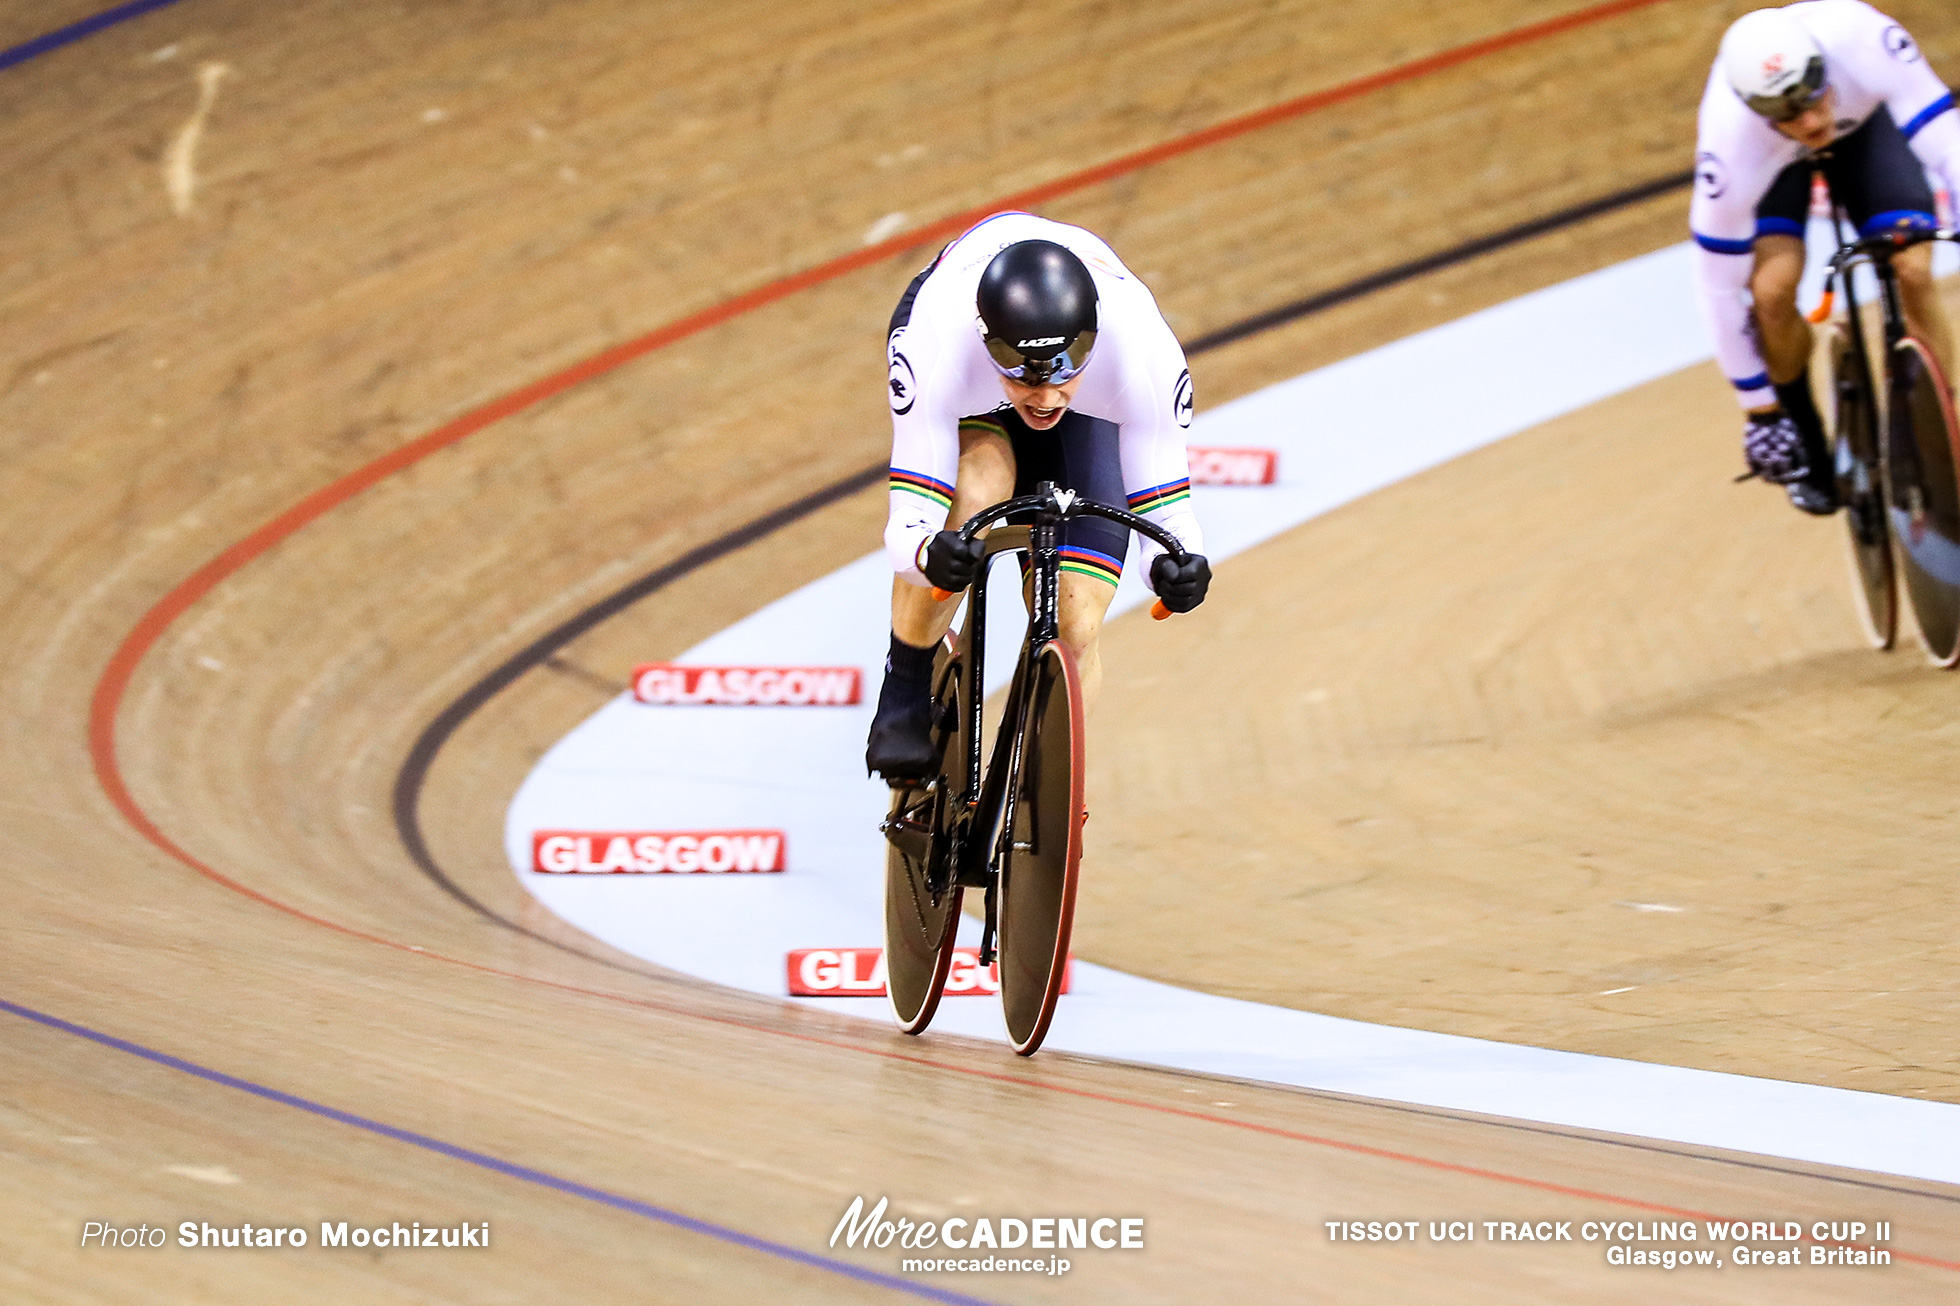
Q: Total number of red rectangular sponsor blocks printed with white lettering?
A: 4